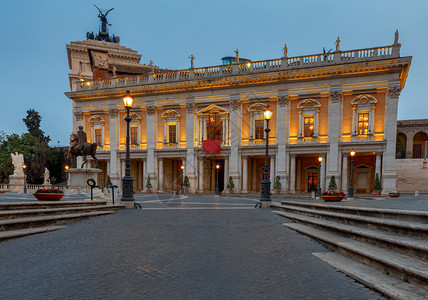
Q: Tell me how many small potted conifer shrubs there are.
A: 7